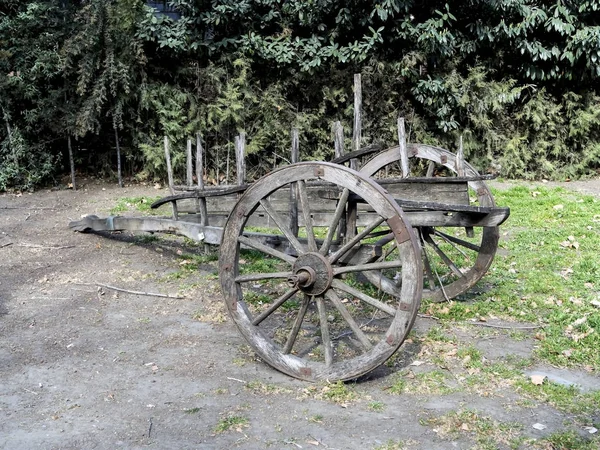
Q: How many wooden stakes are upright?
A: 9